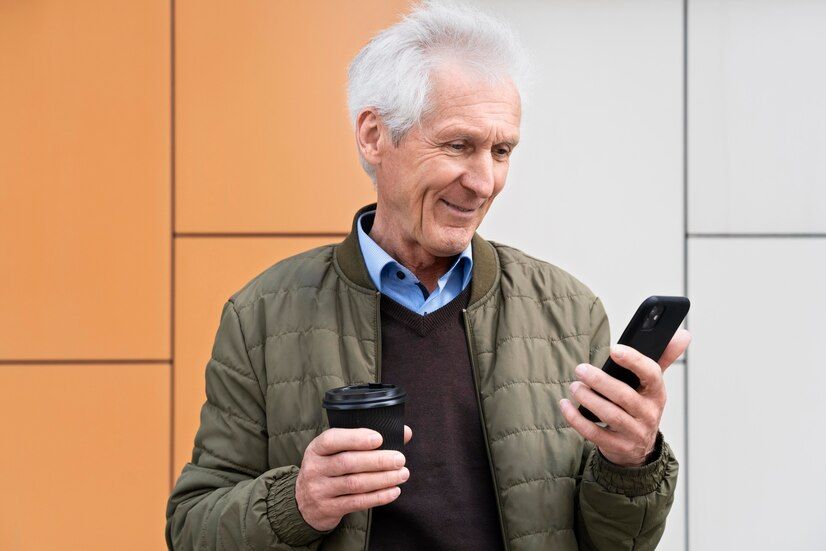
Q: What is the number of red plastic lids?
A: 0